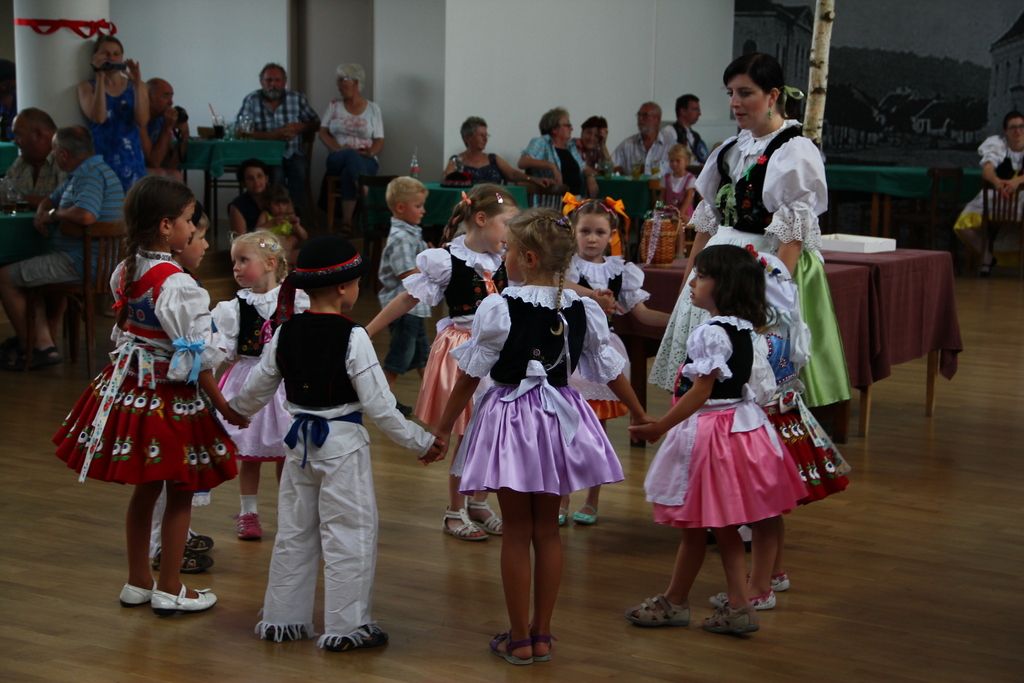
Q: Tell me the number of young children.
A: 12